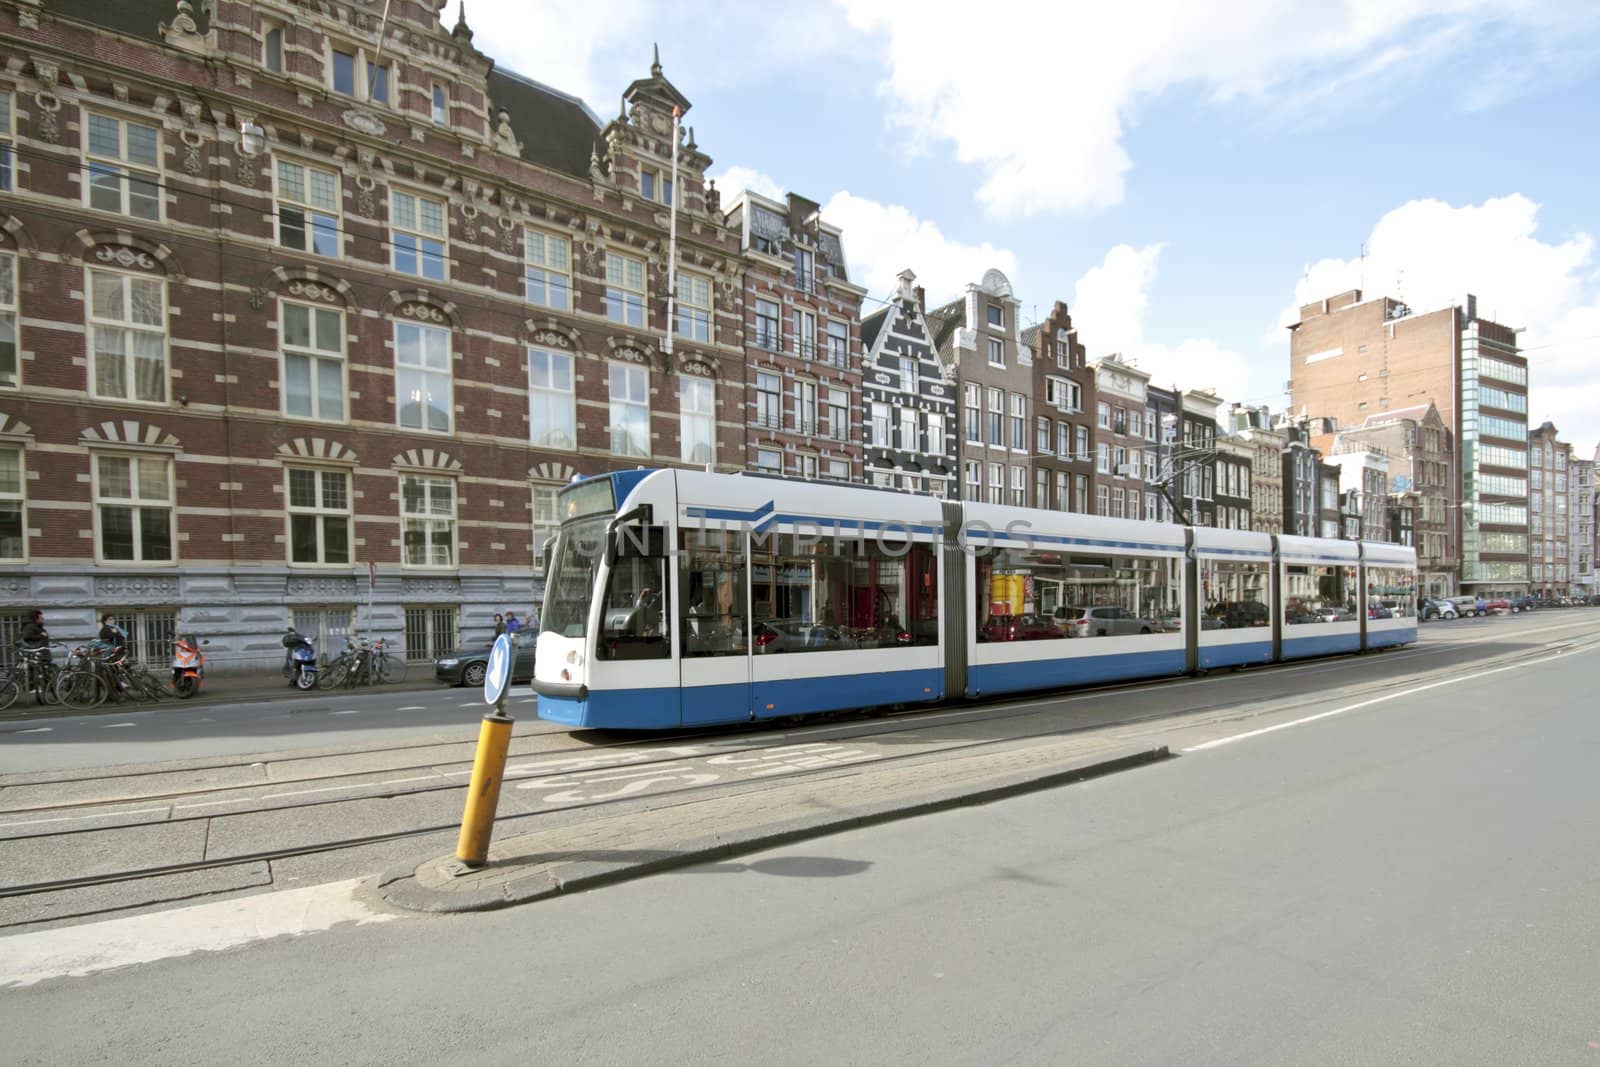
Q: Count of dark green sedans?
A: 1